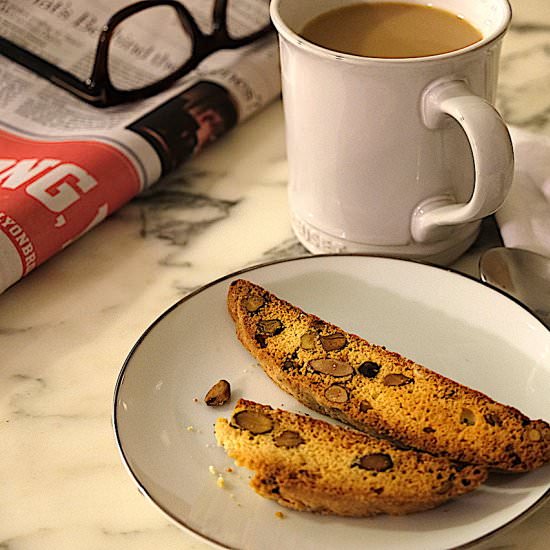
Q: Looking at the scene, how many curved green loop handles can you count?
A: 0